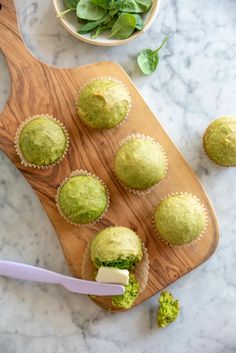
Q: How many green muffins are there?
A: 7